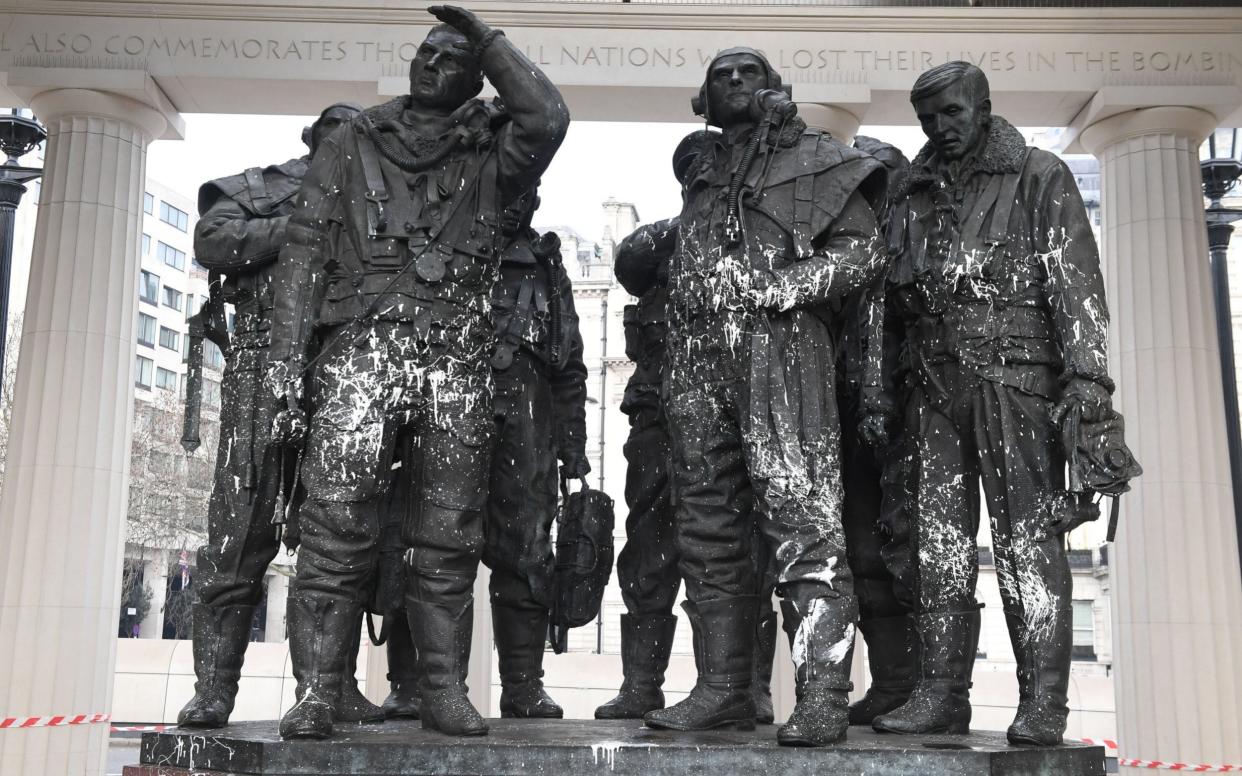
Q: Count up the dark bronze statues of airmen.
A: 7